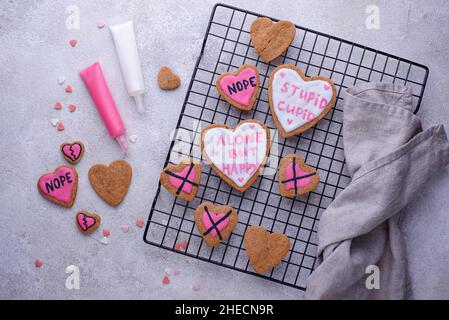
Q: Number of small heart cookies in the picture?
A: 3